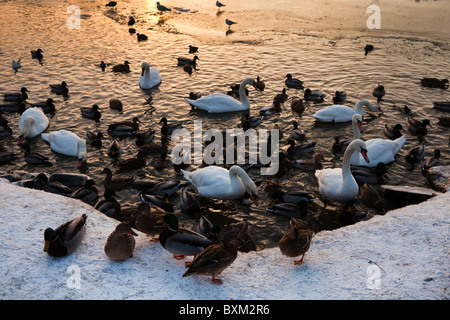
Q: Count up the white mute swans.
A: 8